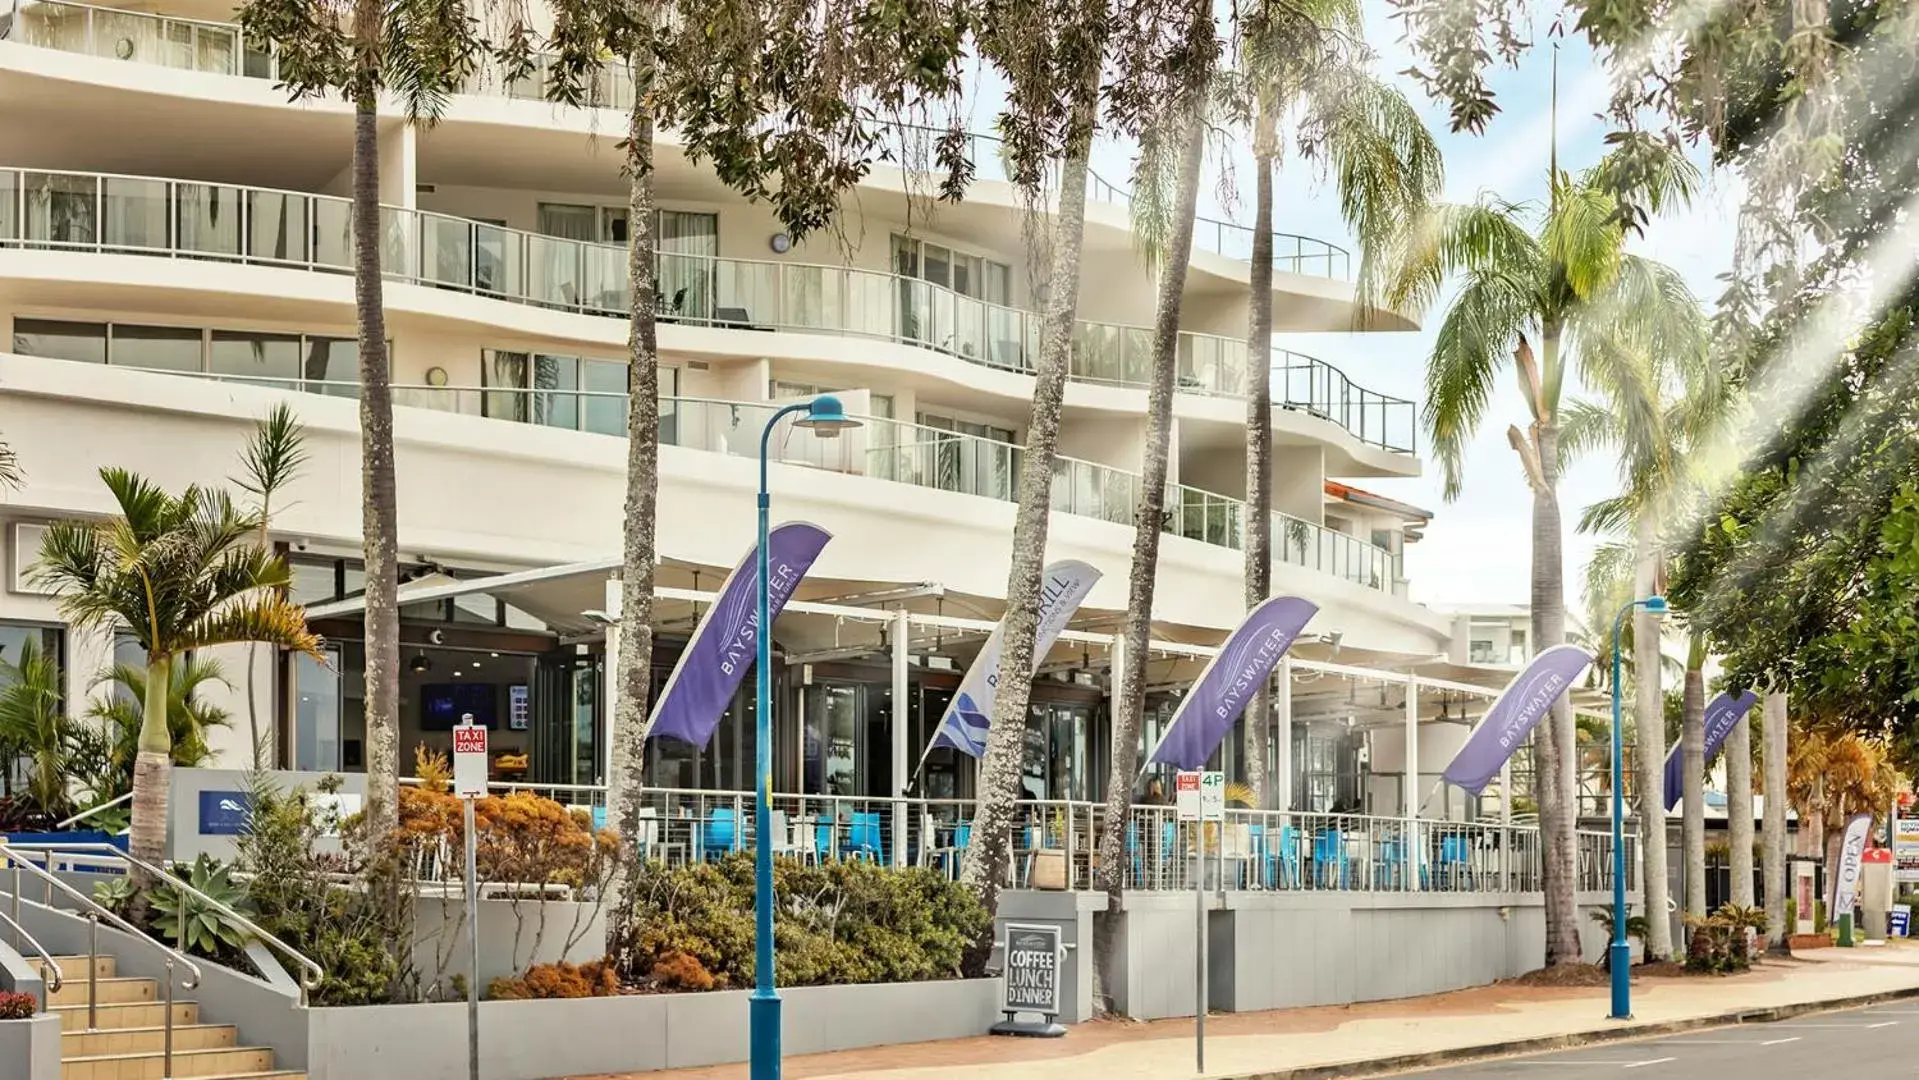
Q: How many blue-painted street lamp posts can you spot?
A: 2